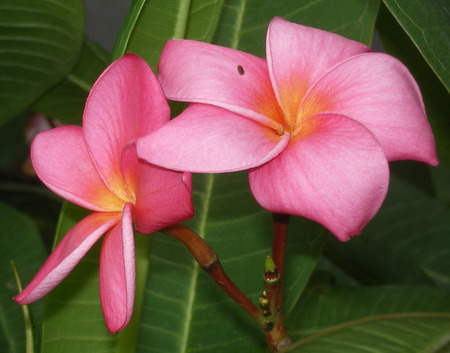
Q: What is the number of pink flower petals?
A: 10